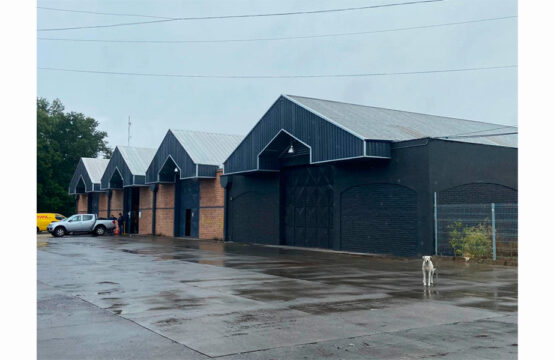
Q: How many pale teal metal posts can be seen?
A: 2